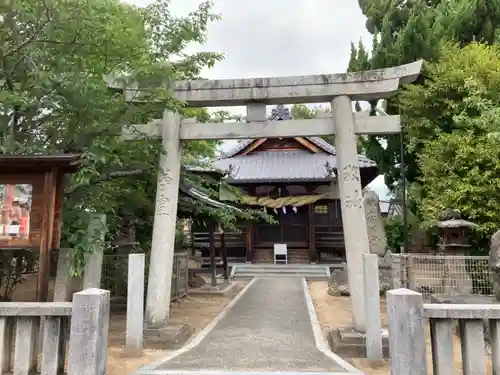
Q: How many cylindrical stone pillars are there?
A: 2